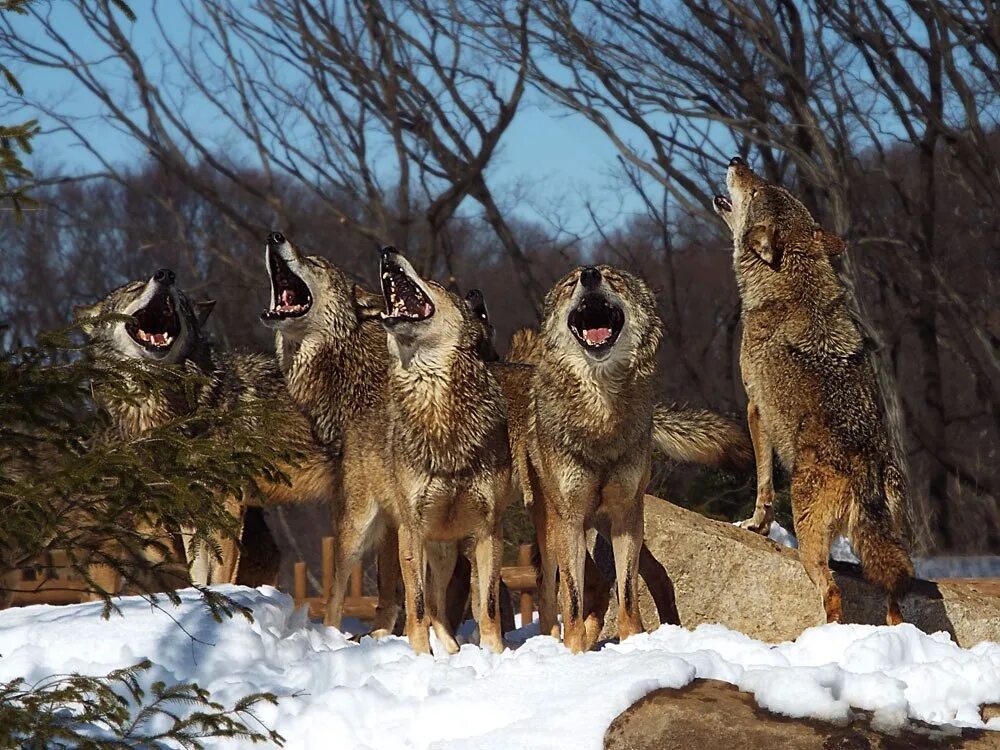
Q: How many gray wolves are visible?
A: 6